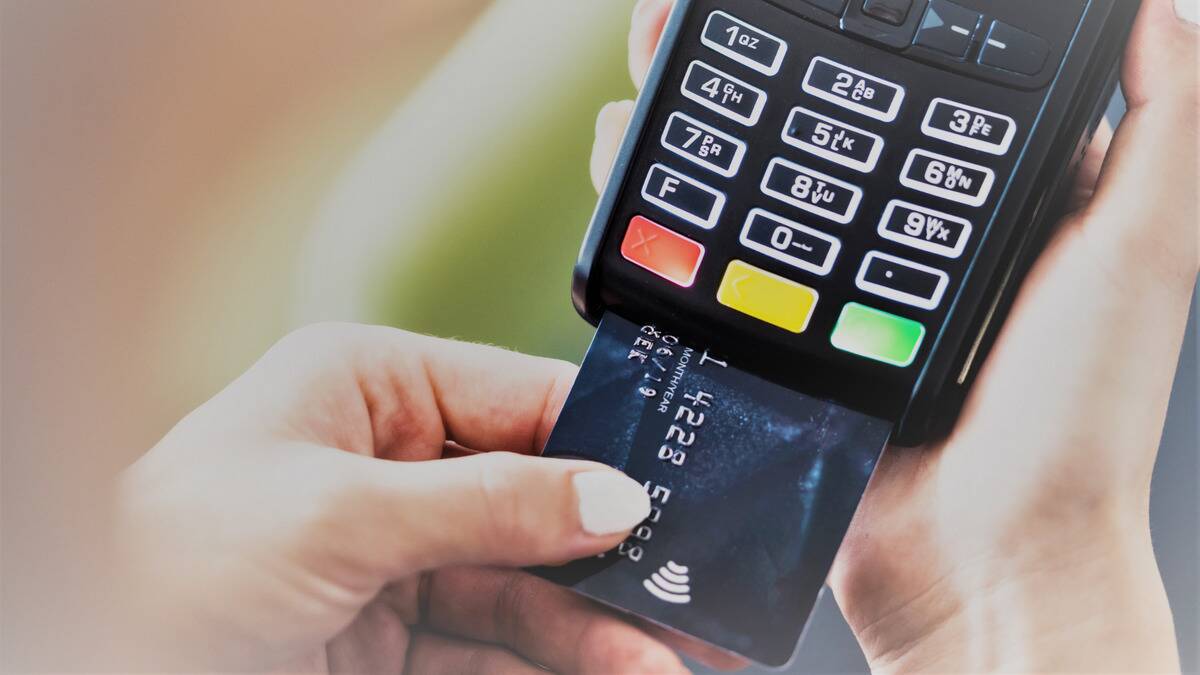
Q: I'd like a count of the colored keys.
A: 3